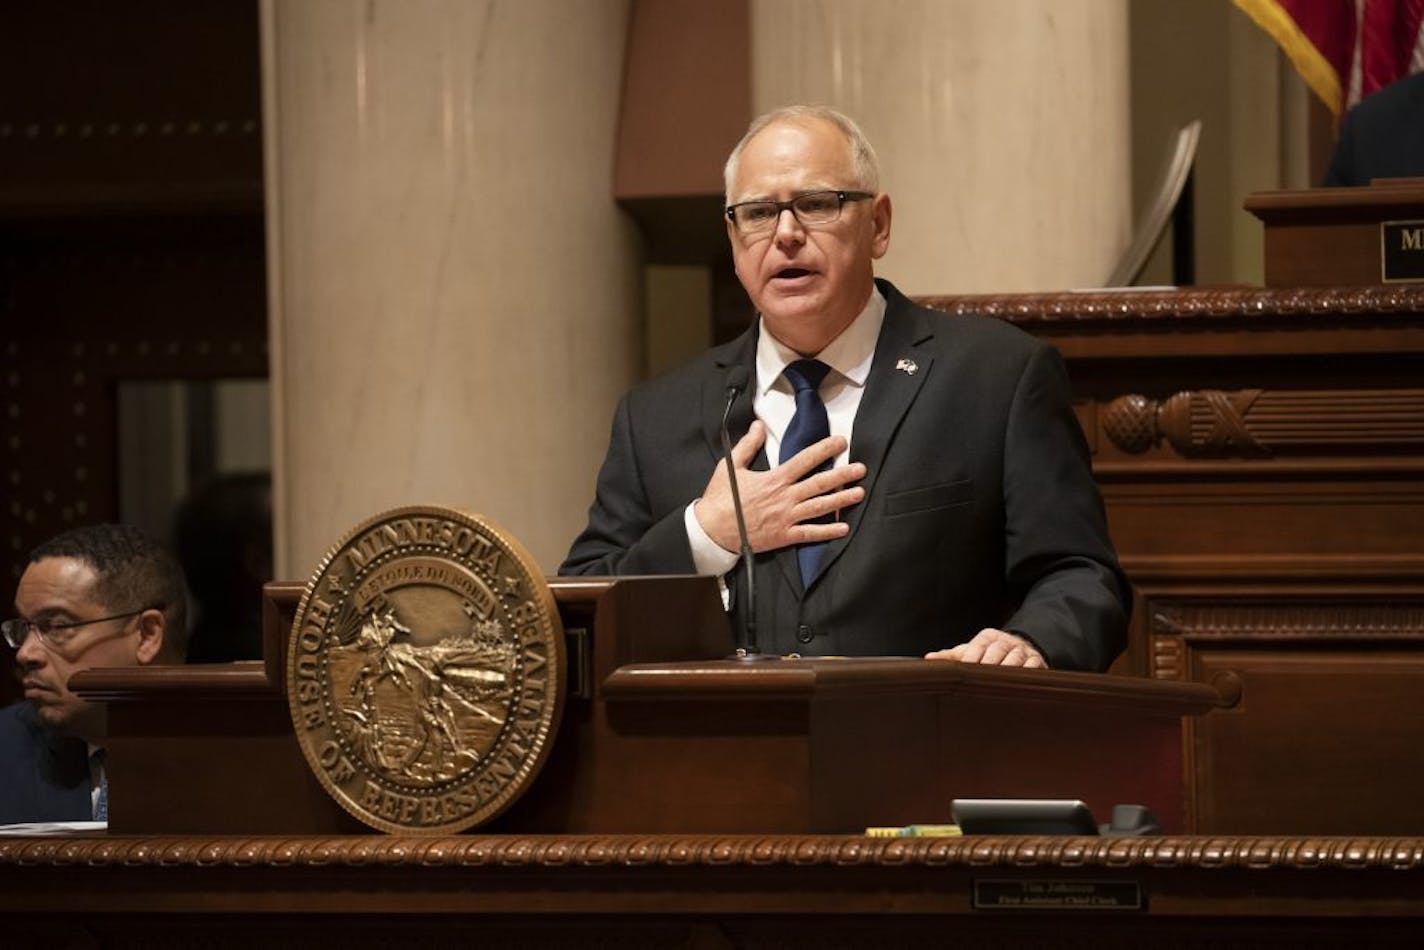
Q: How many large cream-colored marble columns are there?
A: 2